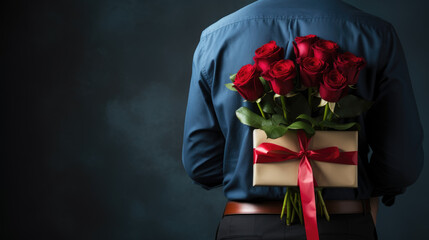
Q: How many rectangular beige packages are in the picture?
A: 1